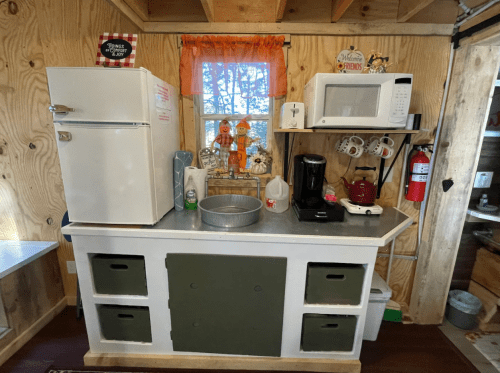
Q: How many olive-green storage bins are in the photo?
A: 4